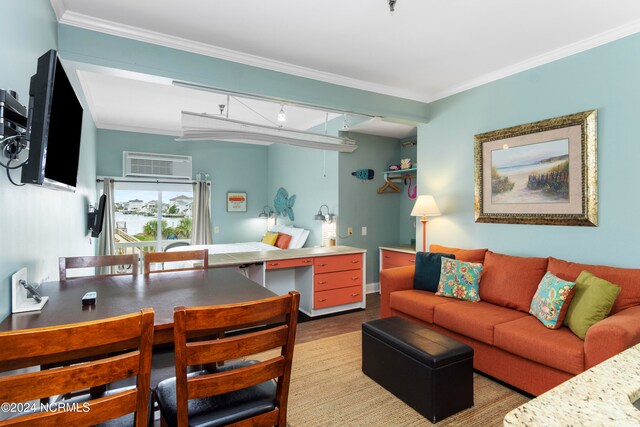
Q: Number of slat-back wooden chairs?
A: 4